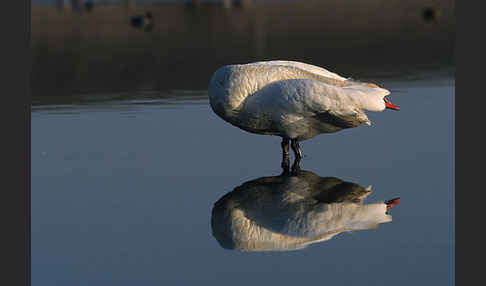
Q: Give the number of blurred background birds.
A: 2